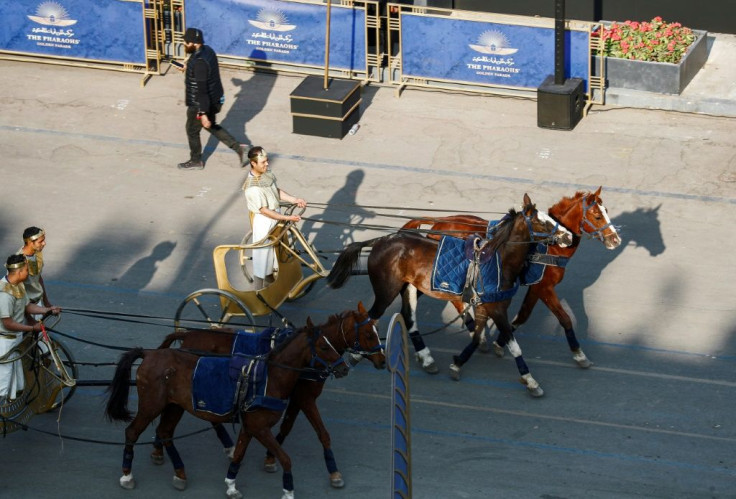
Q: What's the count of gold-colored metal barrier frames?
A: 3